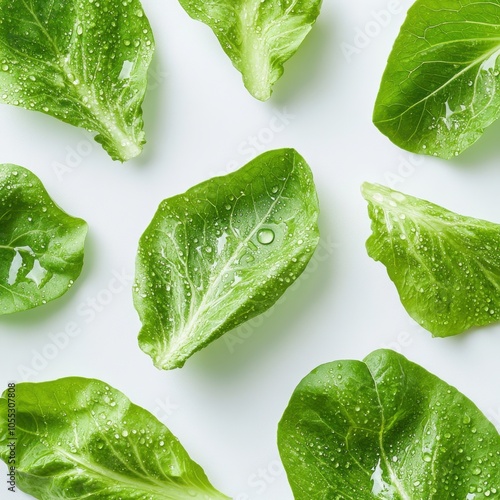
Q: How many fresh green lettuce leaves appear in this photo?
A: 8